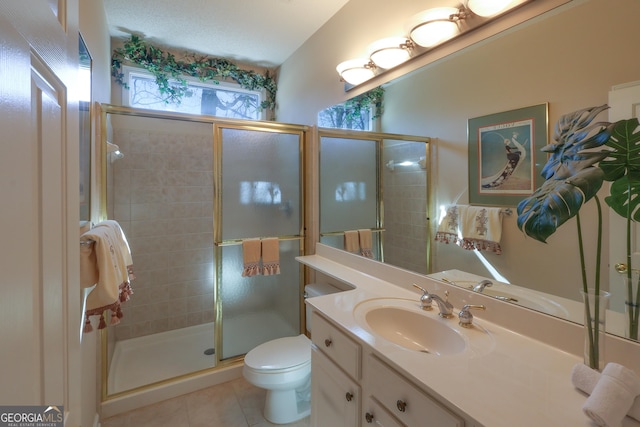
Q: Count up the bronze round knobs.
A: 4